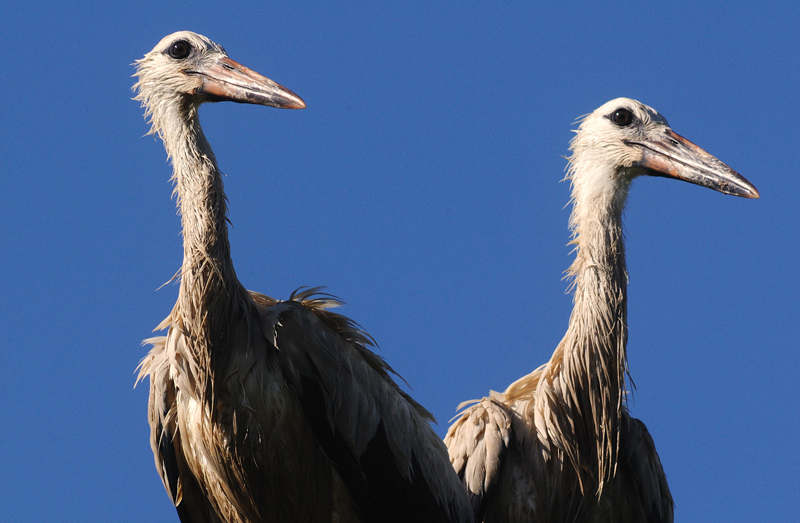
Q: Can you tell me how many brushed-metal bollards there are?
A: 0